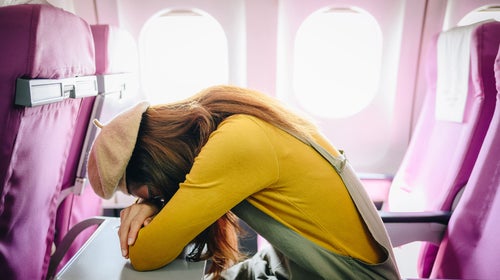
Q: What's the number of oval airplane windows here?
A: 3